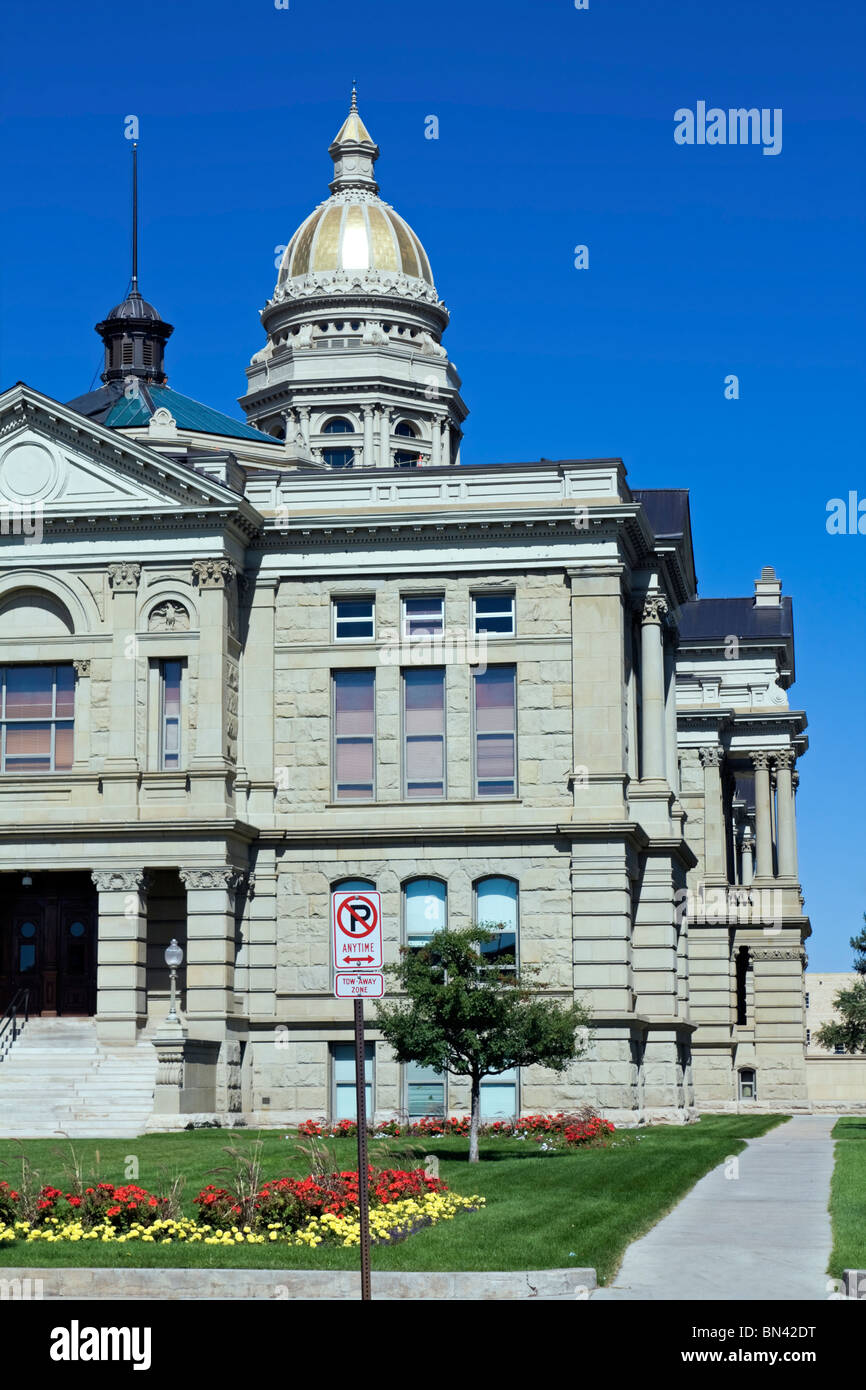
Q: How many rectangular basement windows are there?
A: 3